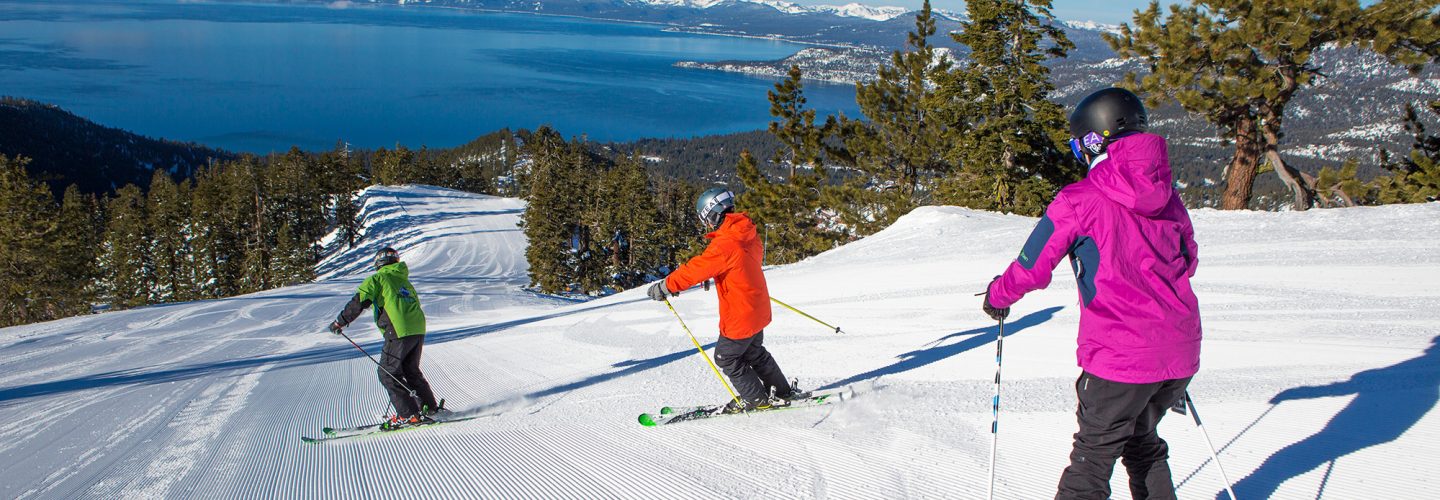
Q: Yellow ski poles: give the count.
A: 2